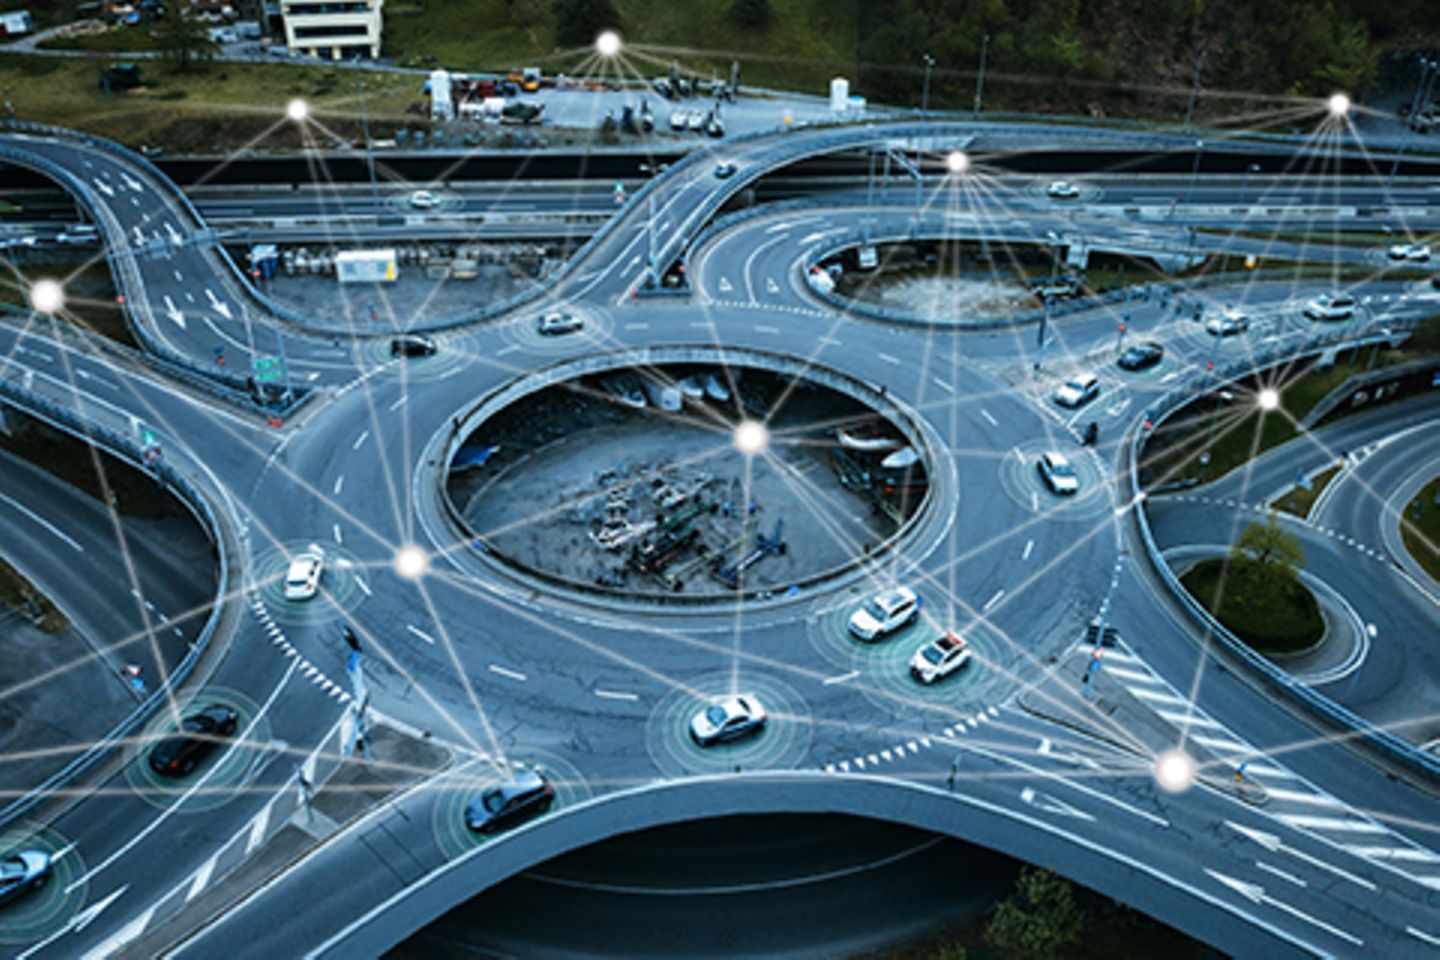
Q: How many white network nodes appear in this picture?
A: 9